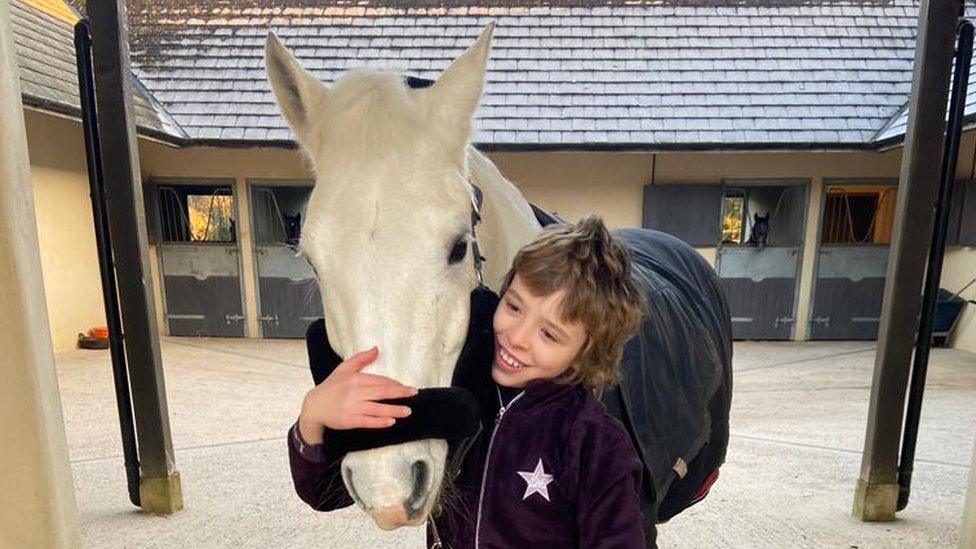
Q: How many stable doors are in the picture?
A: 4